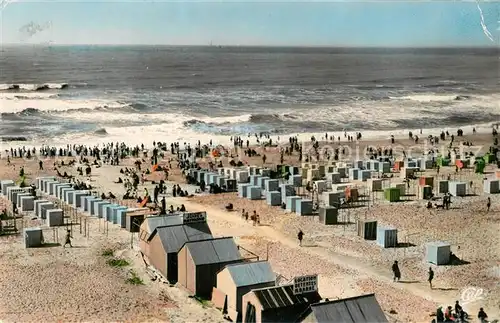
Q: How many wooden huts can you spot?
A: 6